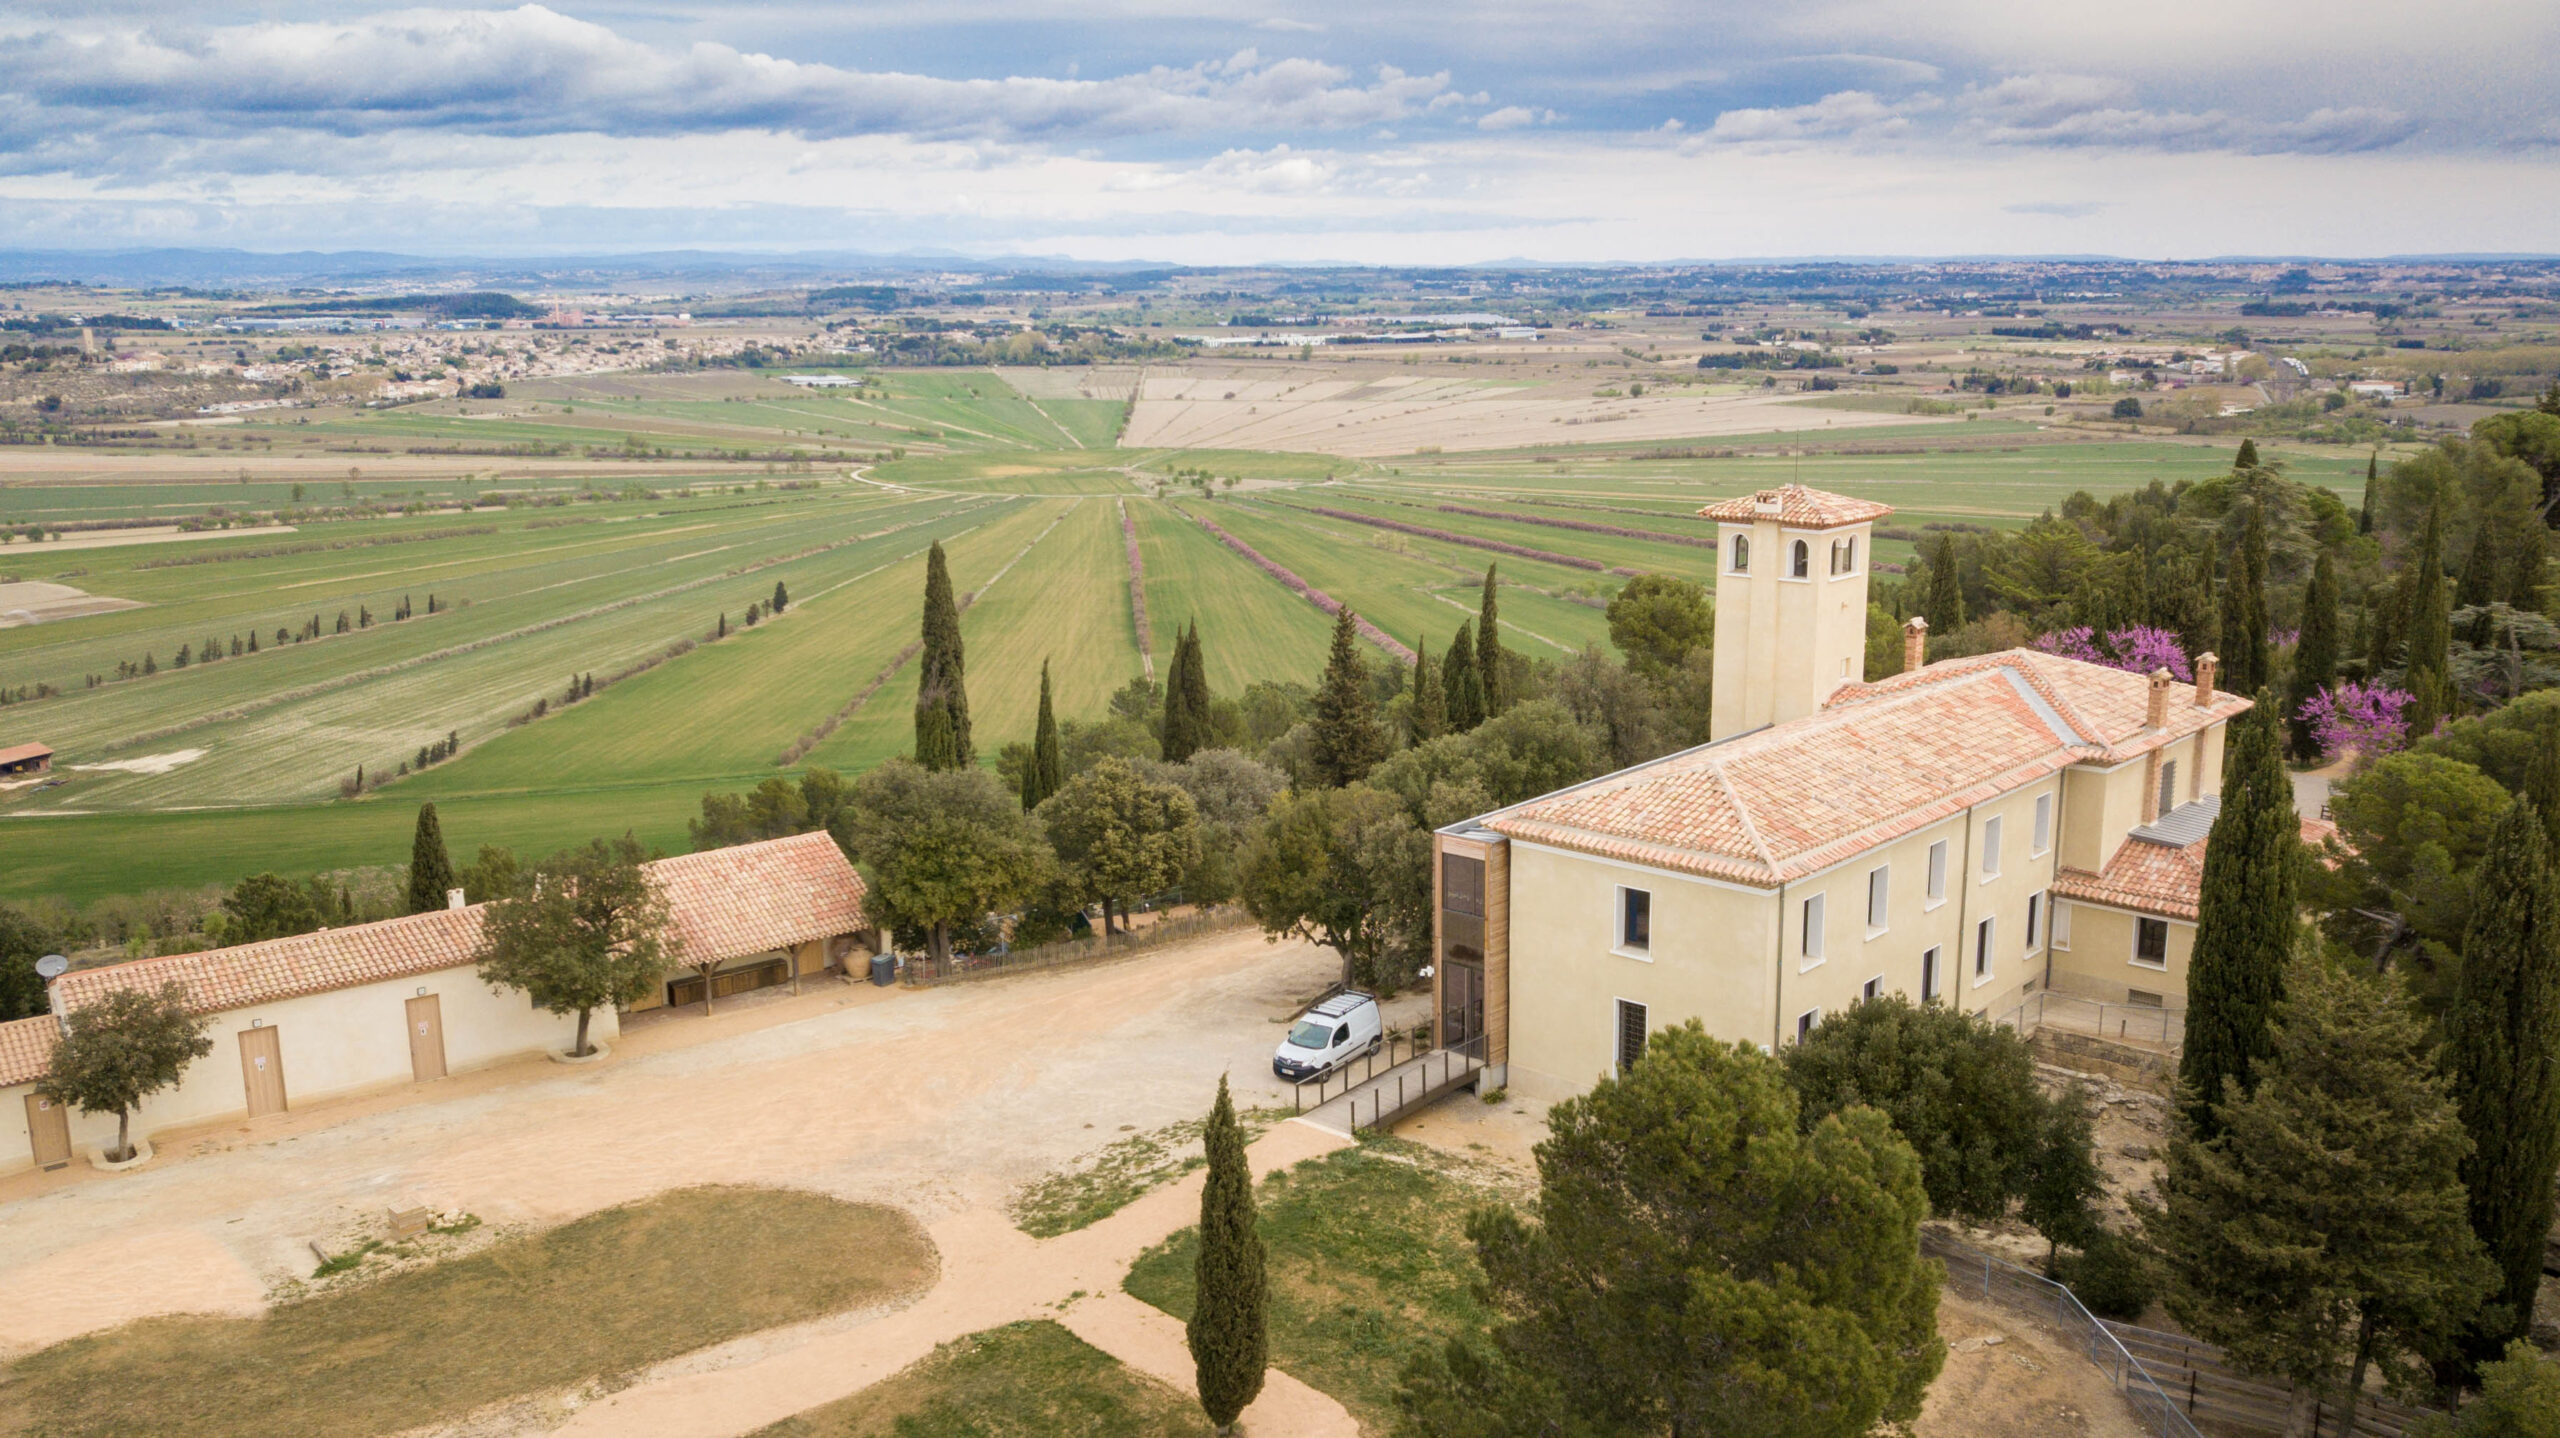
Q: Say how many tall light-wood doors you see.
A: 3